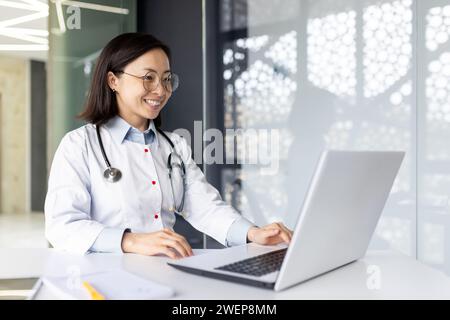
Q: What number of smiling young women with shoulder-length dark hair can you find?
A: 1